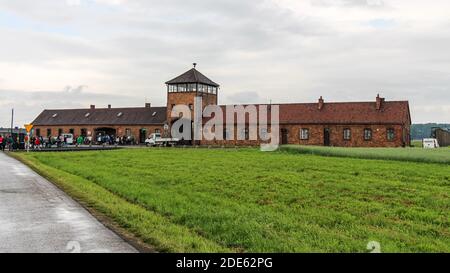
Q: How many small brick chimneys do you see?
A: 5